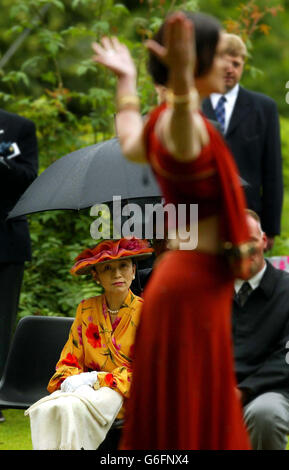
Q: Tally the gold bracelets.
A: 2